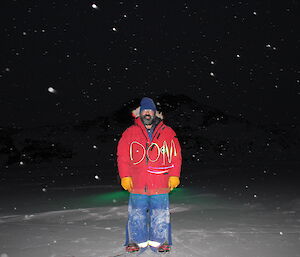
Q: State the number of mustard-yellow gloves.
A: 2